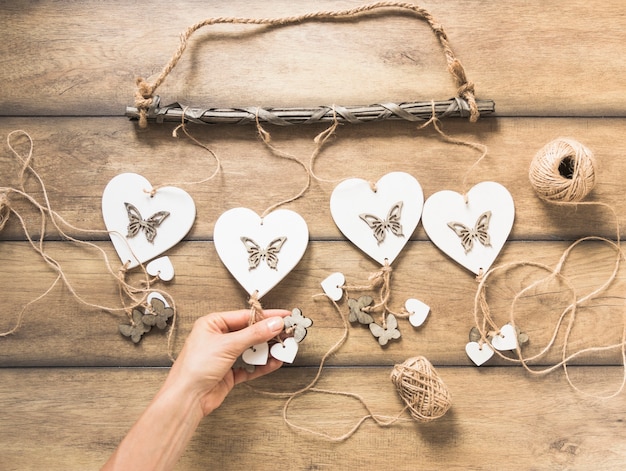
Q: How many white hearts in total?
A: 12